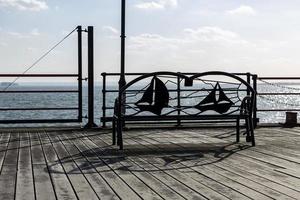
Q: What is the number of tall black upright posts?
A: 3